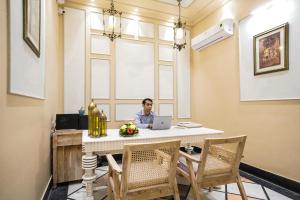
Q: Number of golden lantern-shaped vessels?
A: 3